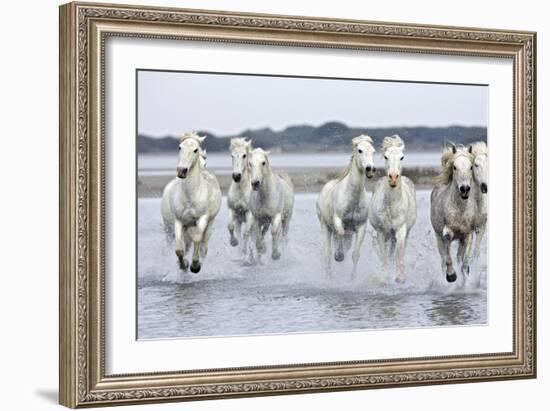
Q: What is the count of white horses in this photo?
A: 7